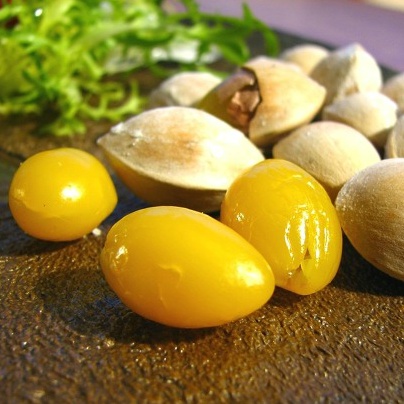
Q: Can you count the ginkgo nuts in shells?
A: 10